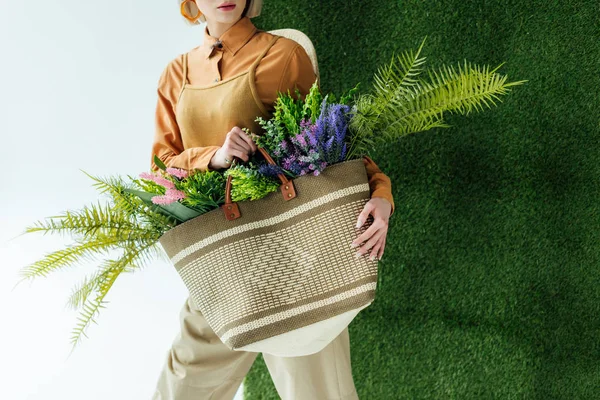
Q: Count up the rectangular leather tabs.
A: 2